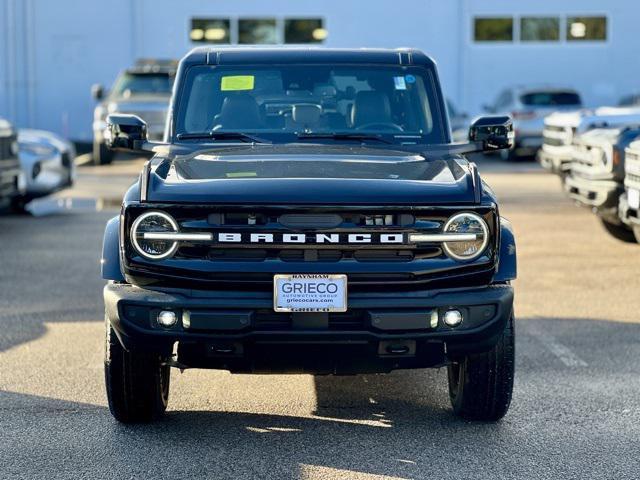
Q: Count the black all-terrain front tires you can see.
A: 2